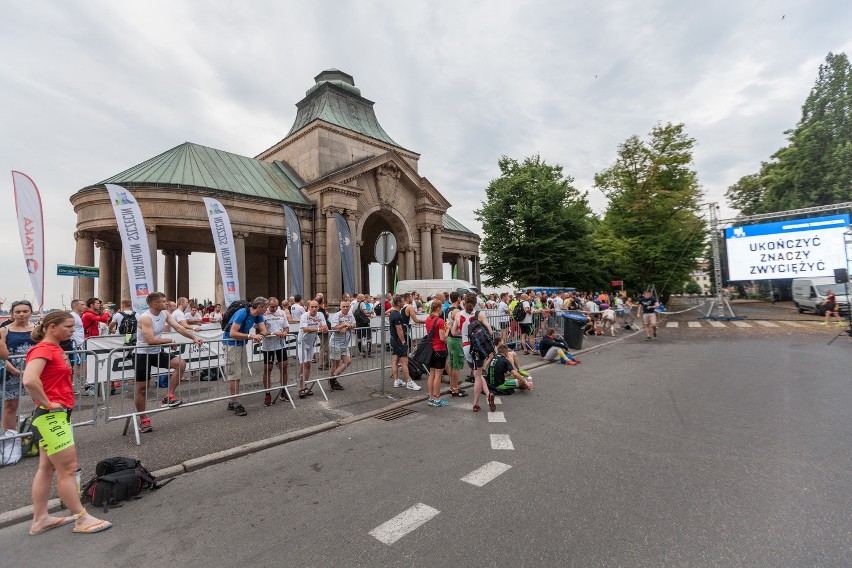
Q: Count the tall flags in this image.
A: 5